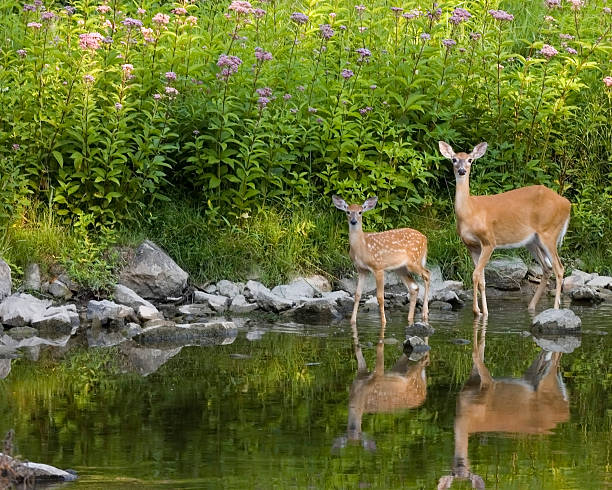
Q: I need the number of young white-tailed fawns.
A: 1